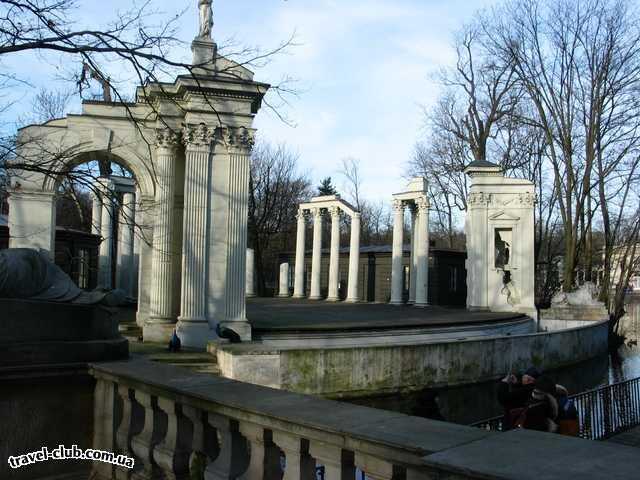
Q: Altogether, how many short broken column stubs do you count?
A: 2